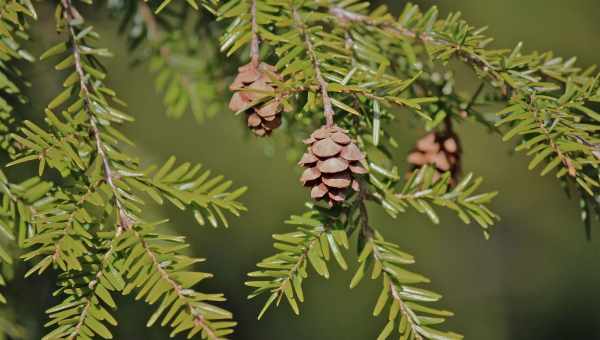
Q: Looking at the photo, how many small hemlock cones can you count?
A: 3